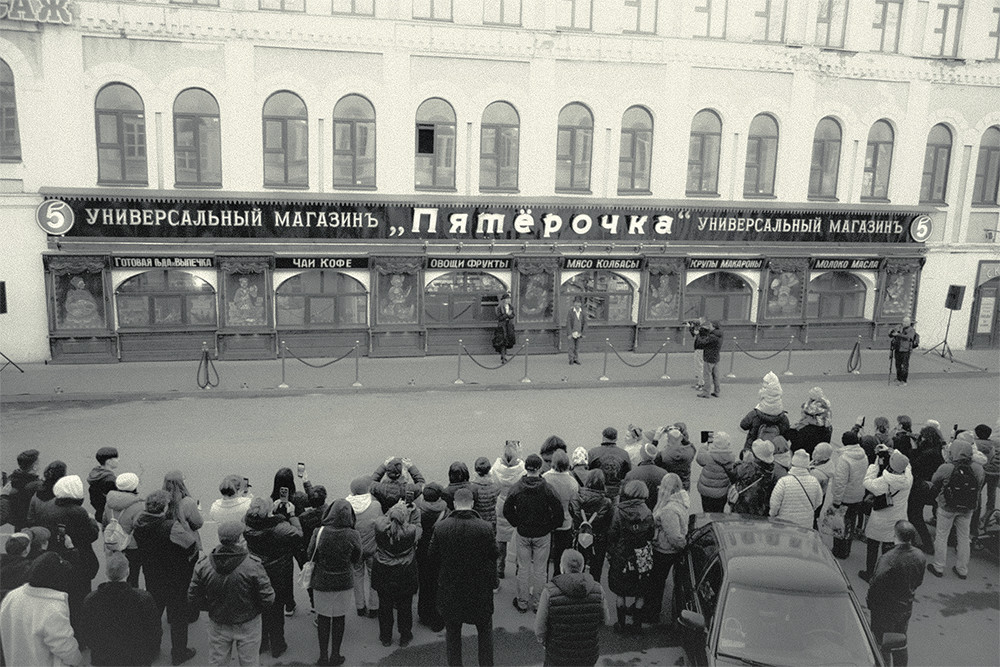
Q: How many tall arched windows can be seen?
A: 15